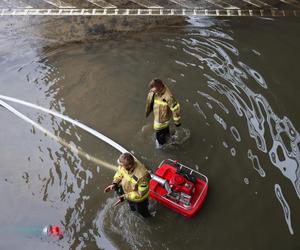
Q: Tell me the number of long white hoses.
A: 2